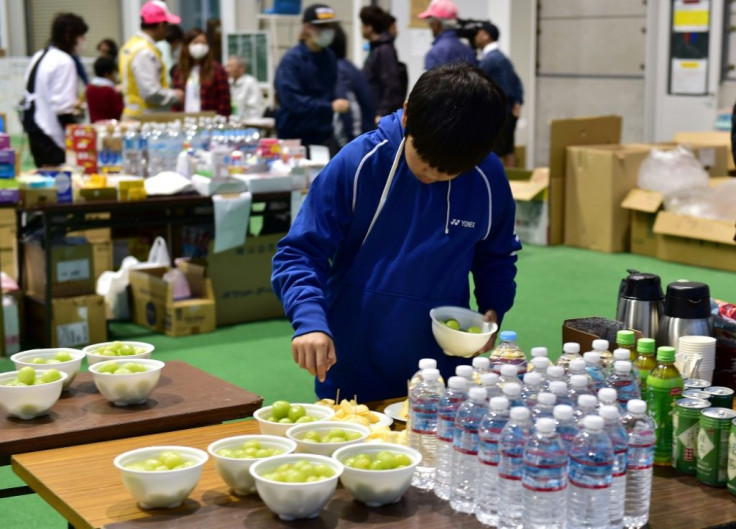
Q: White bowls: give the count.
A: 11